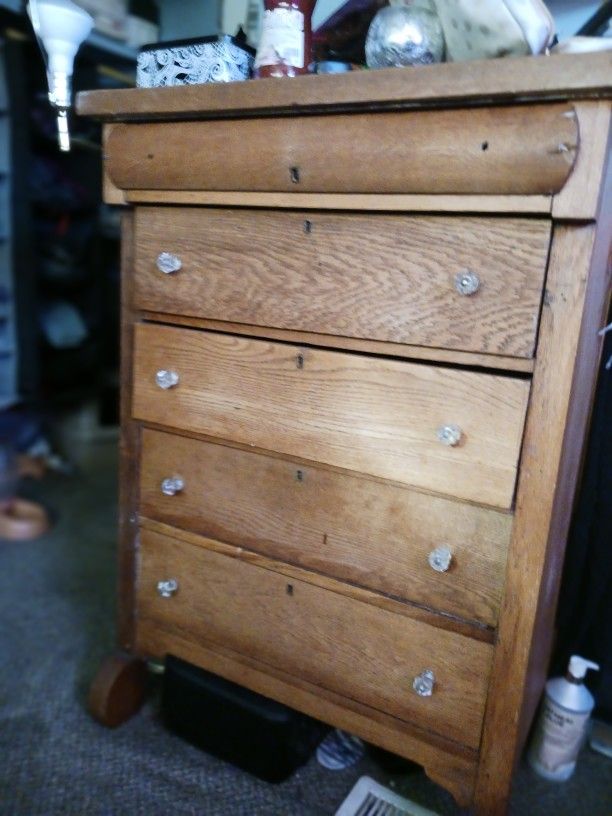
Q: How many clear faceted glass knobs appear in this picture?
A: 8